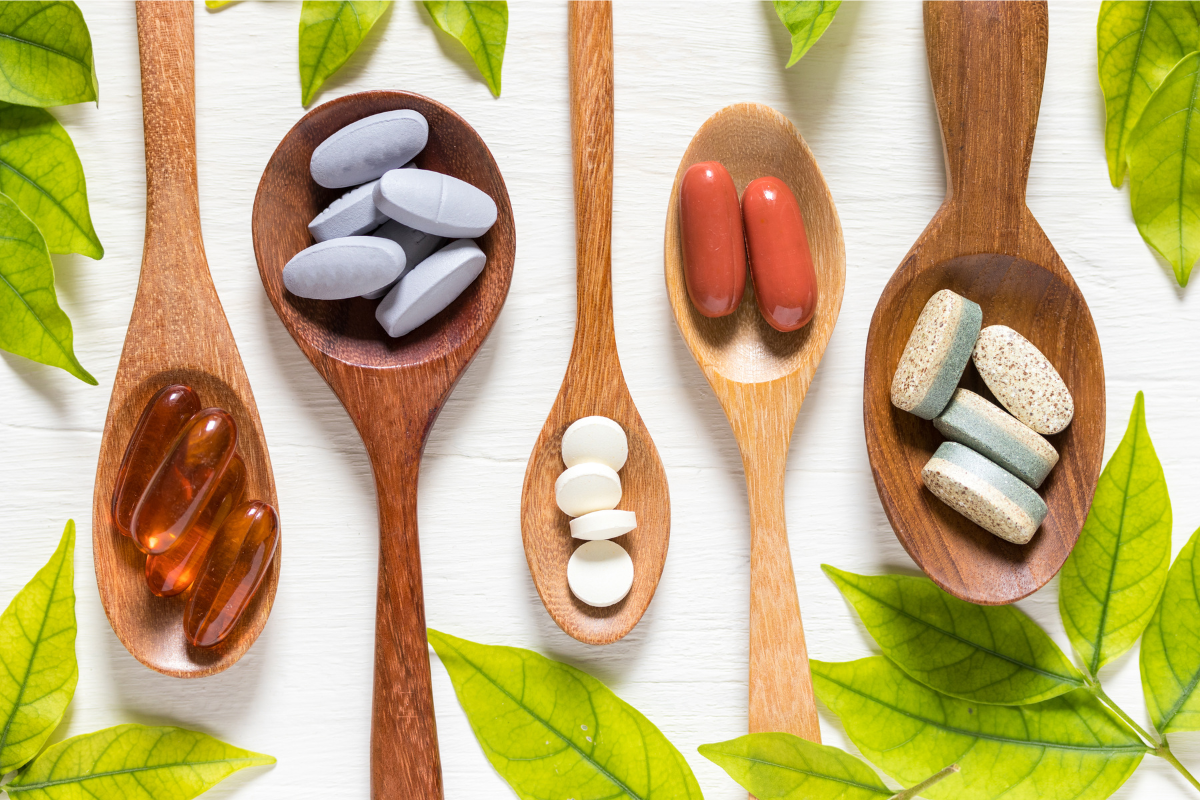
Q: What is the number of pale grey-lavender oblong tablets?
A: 6